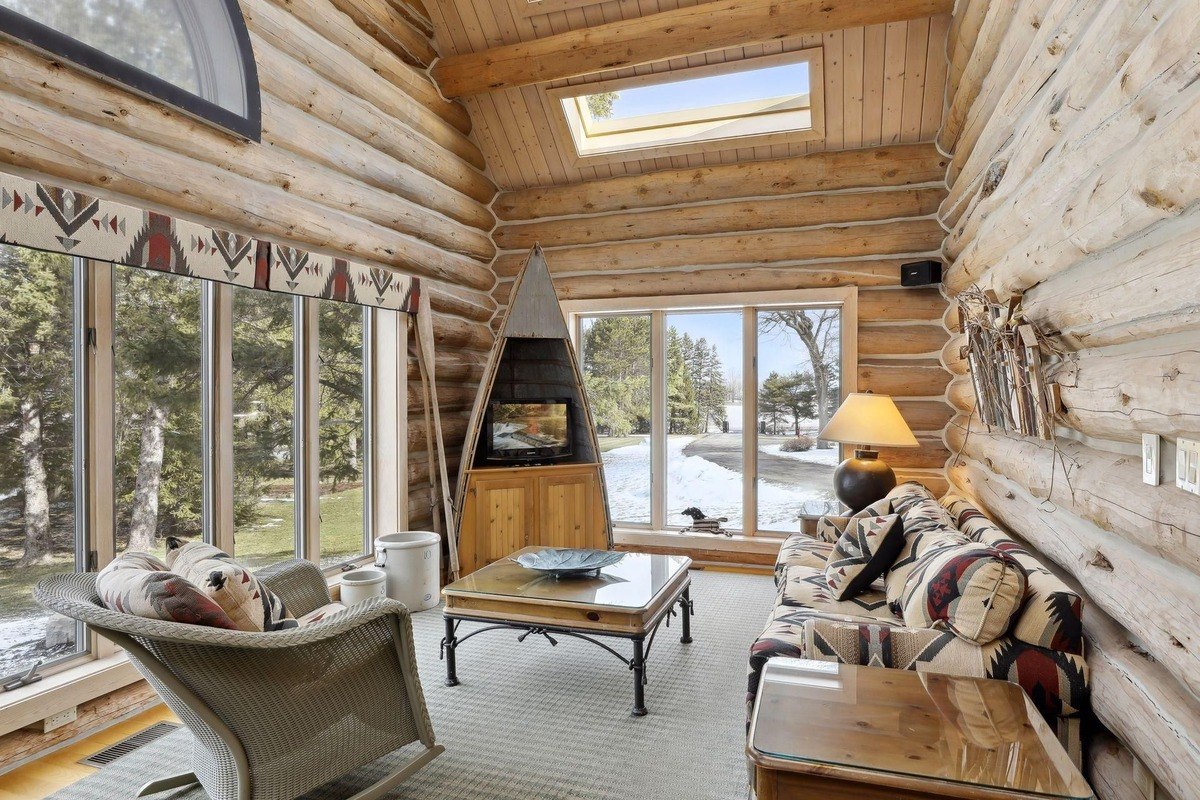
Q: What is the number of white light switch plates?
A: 2